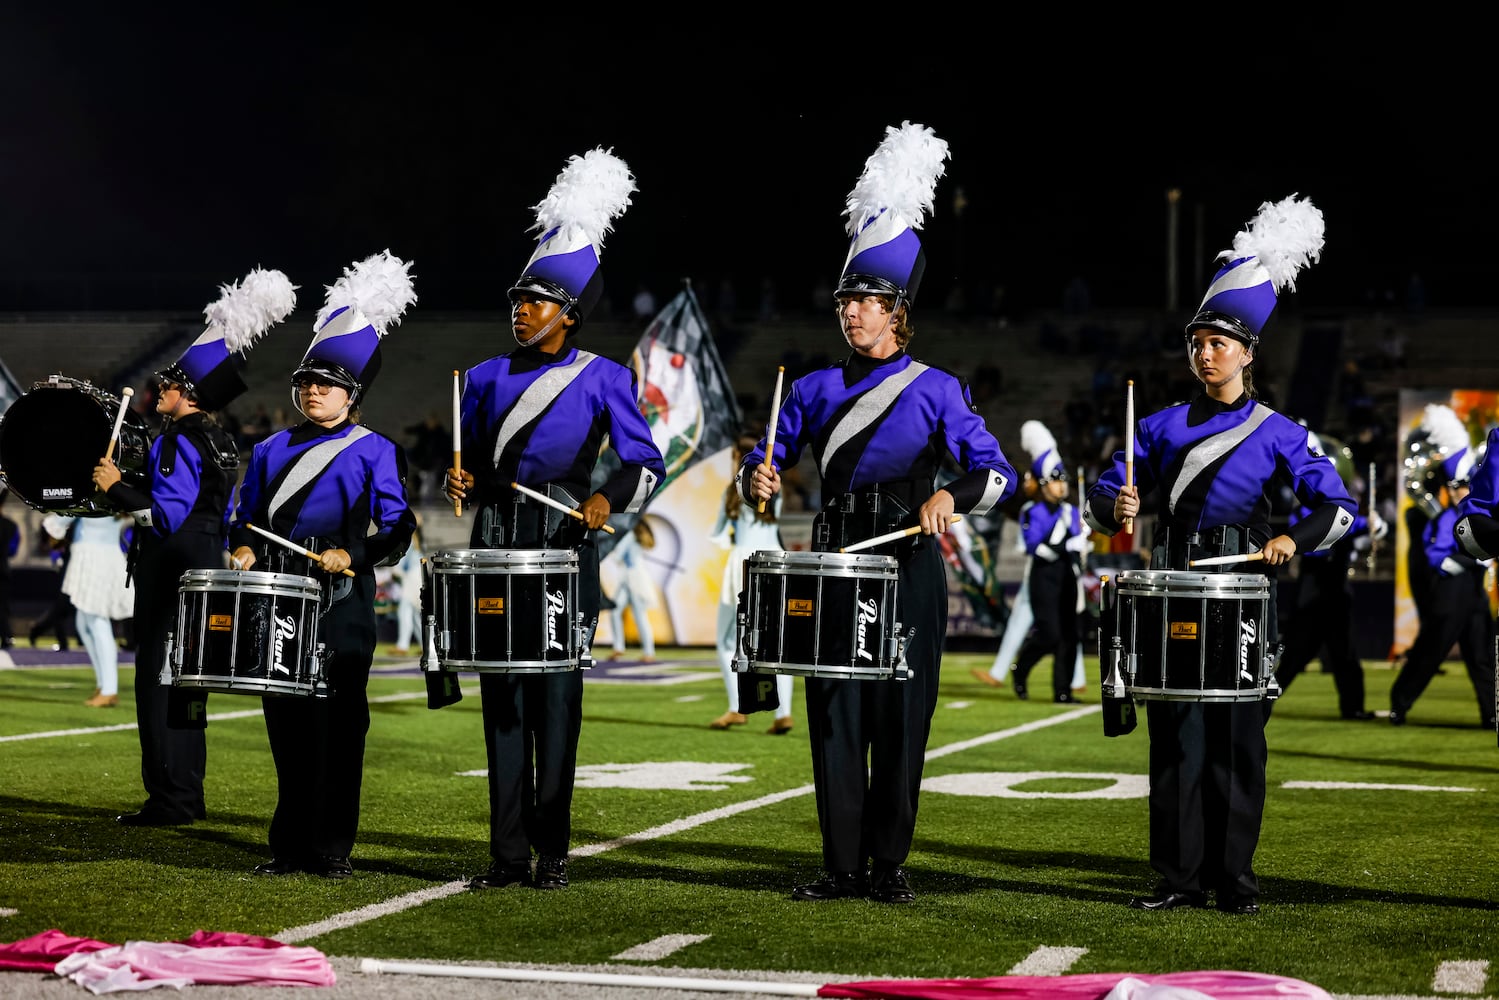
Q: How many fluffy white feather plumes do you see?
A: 7